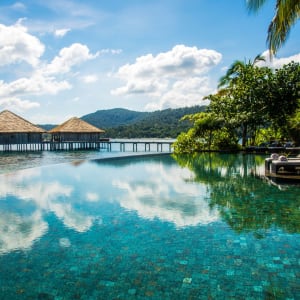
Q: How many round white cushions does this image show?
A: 2